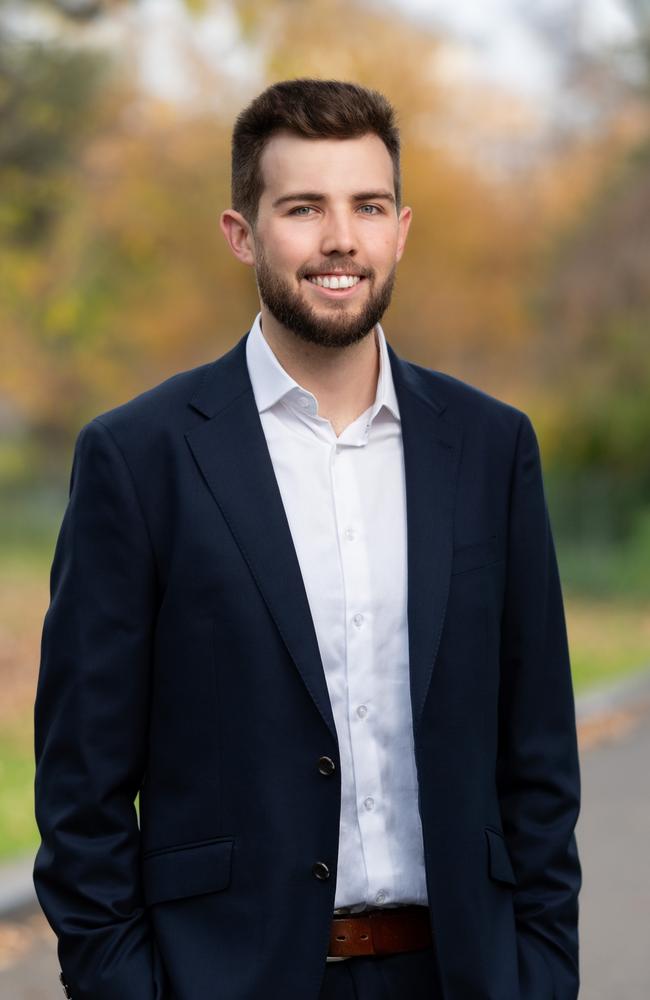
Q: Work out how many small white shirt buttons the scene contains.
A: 6